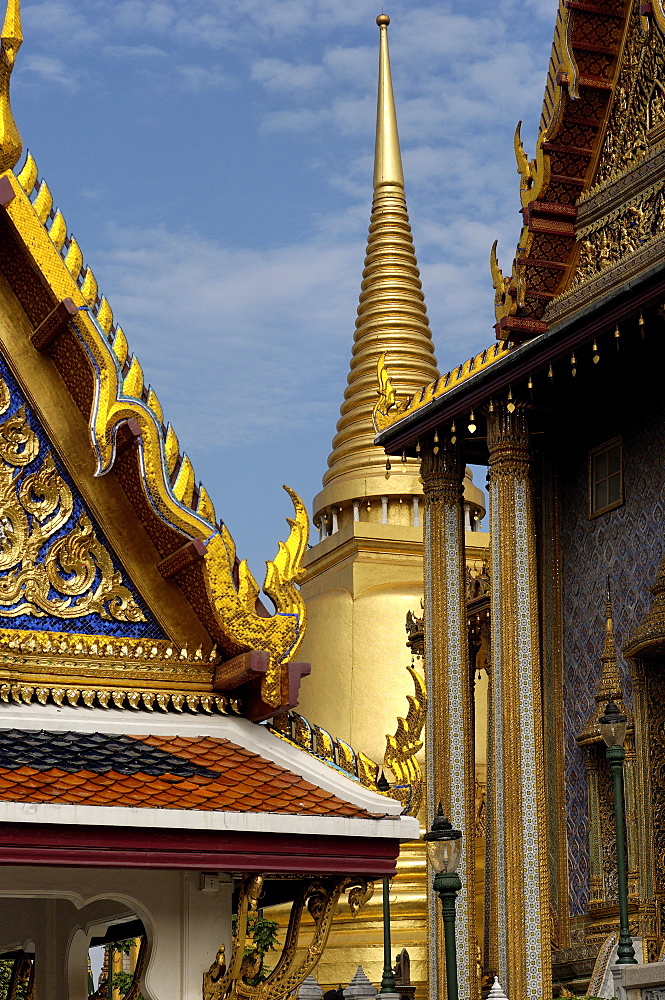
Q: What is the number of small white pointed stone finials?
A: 3